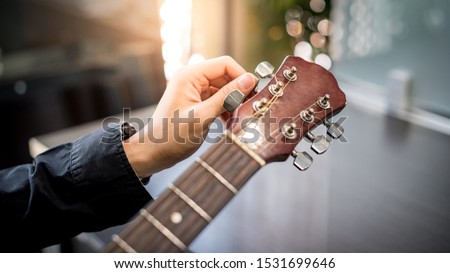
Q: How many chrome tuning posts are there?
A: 6